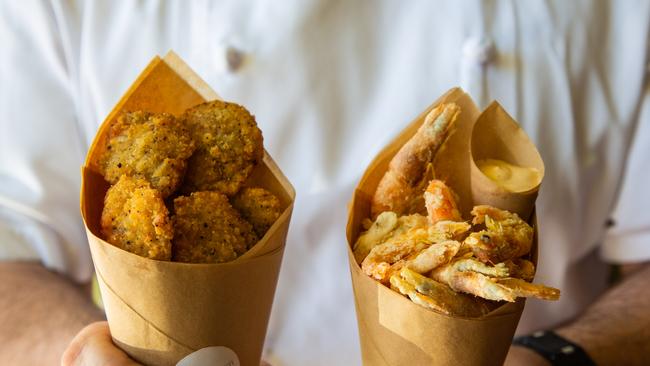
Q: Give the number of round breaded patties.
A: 5